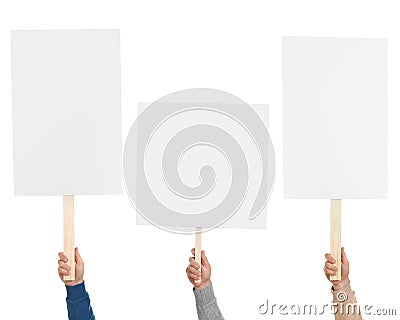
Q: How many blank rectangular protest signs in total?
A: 3